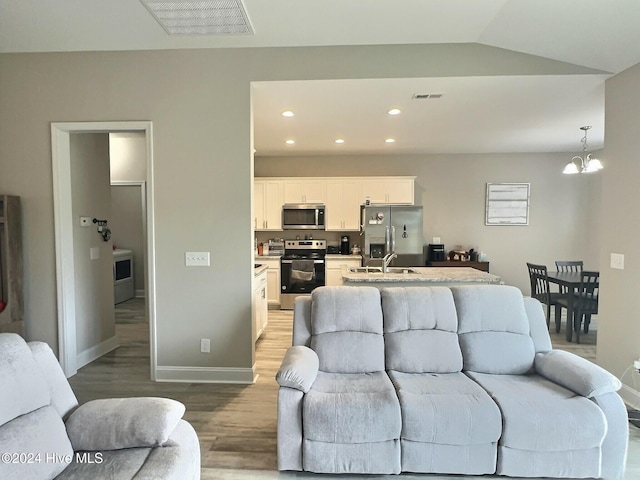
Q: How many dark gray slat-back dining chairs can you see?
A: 3